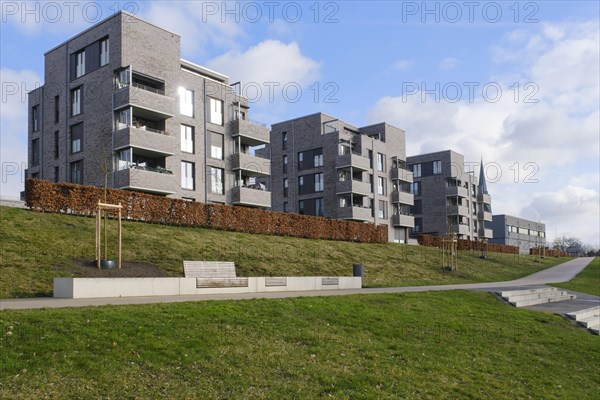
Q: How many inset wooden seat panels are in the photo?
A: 3